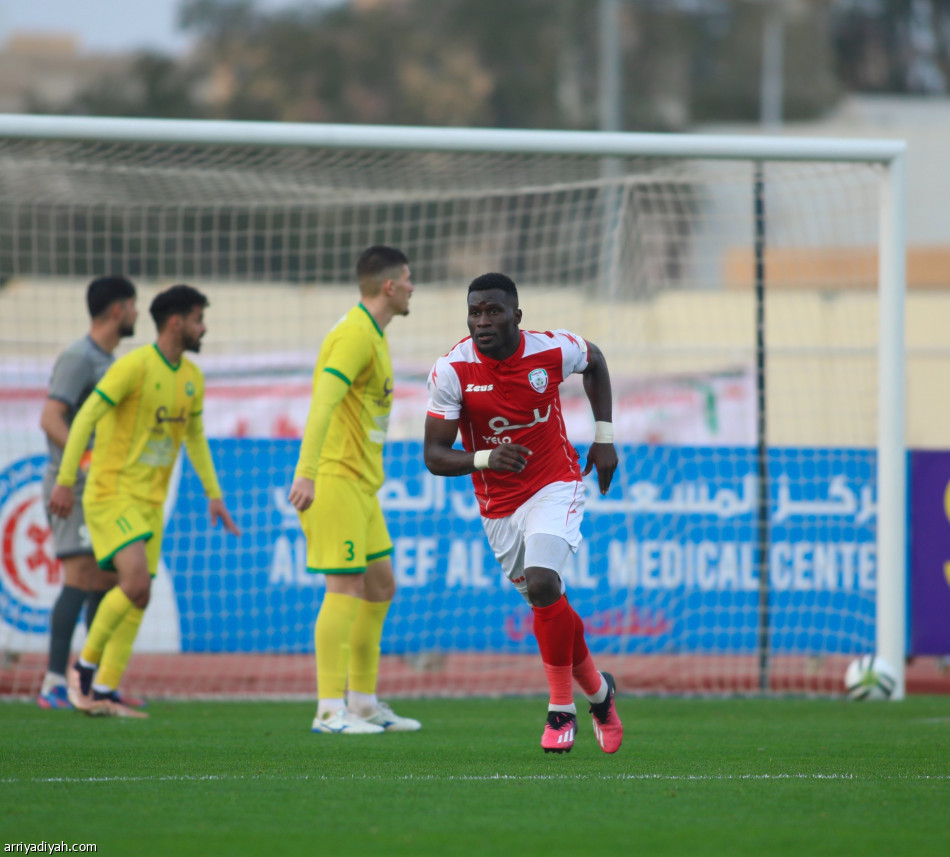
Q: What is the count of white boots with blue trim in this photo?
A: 2